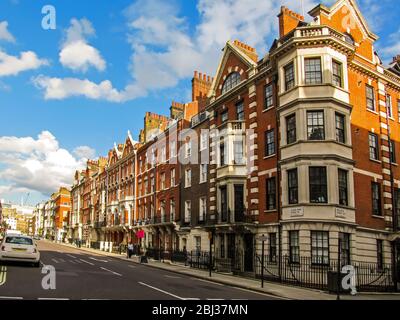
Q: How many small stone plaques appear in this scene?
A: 2